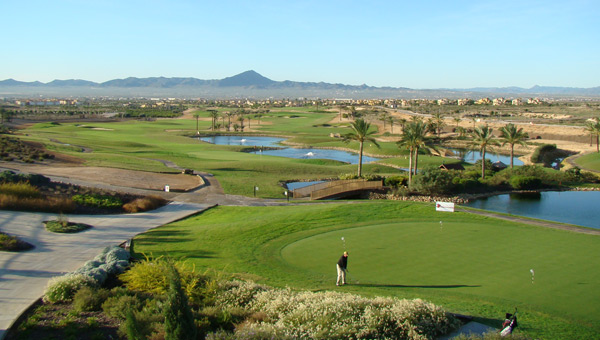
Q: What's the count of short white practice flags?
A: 3